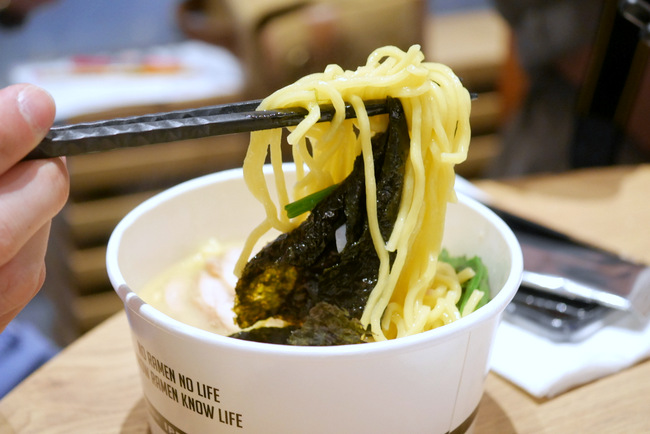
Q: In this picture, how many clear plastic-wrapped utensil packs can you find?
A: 1